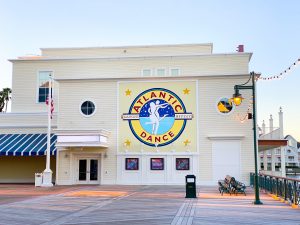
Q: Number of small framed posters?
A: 3